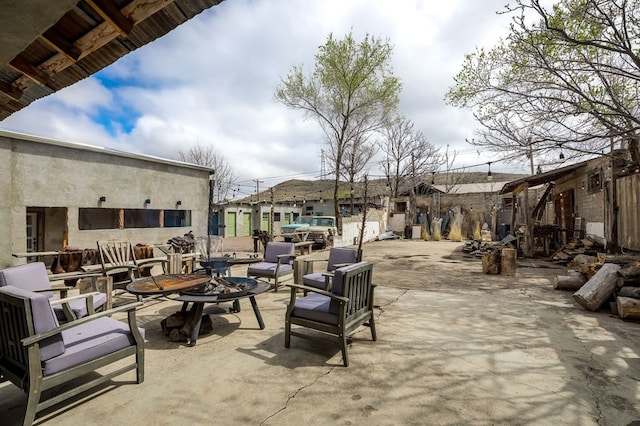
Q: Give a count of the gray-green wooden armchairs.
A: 5